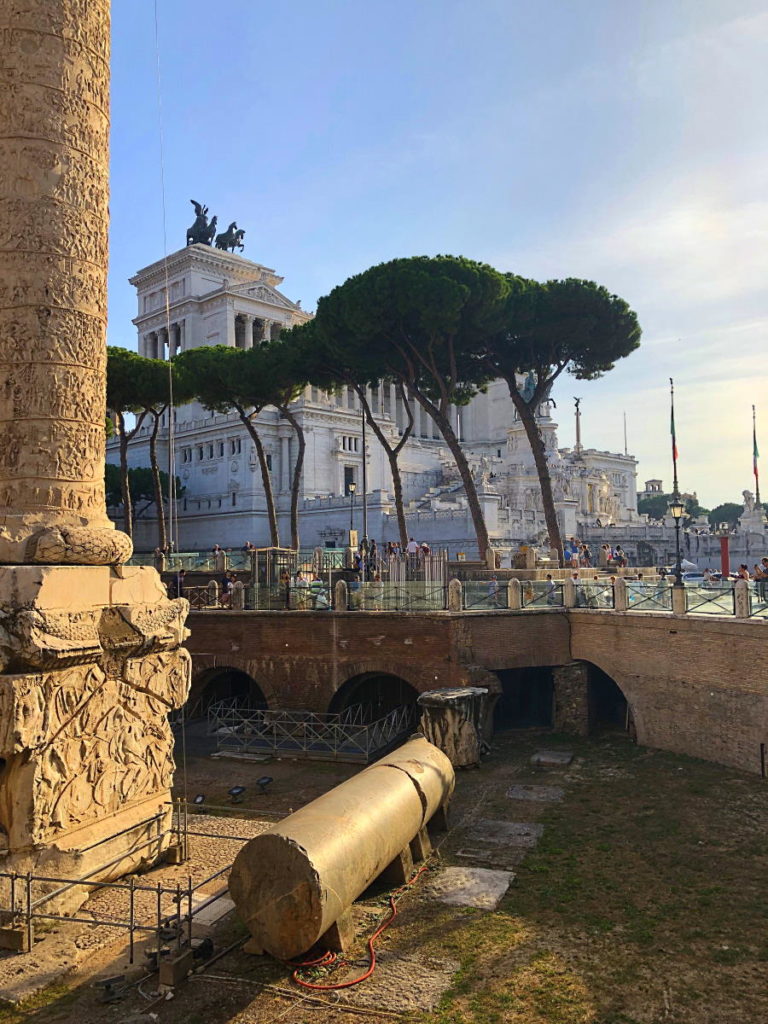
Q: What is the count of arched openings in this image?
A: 3